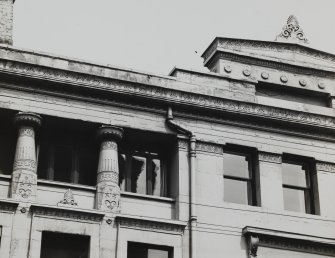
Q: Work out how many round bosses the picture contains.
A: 6